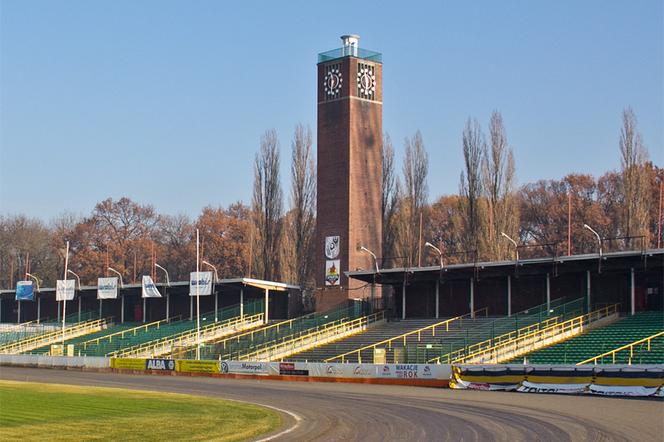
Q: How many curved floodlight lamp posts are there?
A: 9